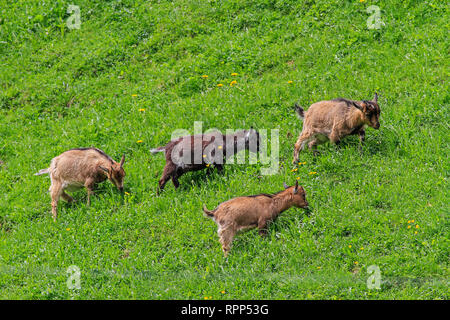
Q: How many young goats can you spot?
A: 4